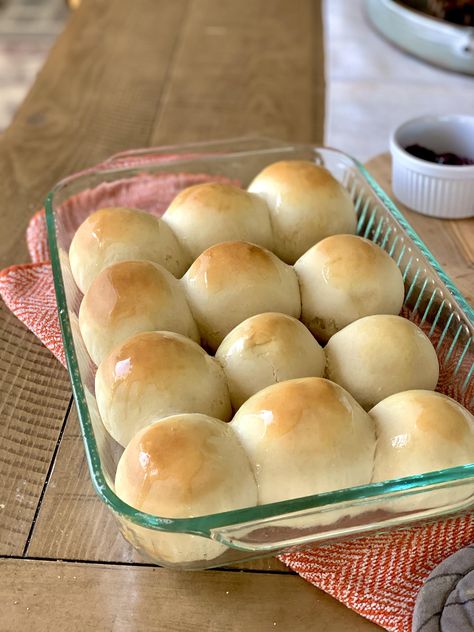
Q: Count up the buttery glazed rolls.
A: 12